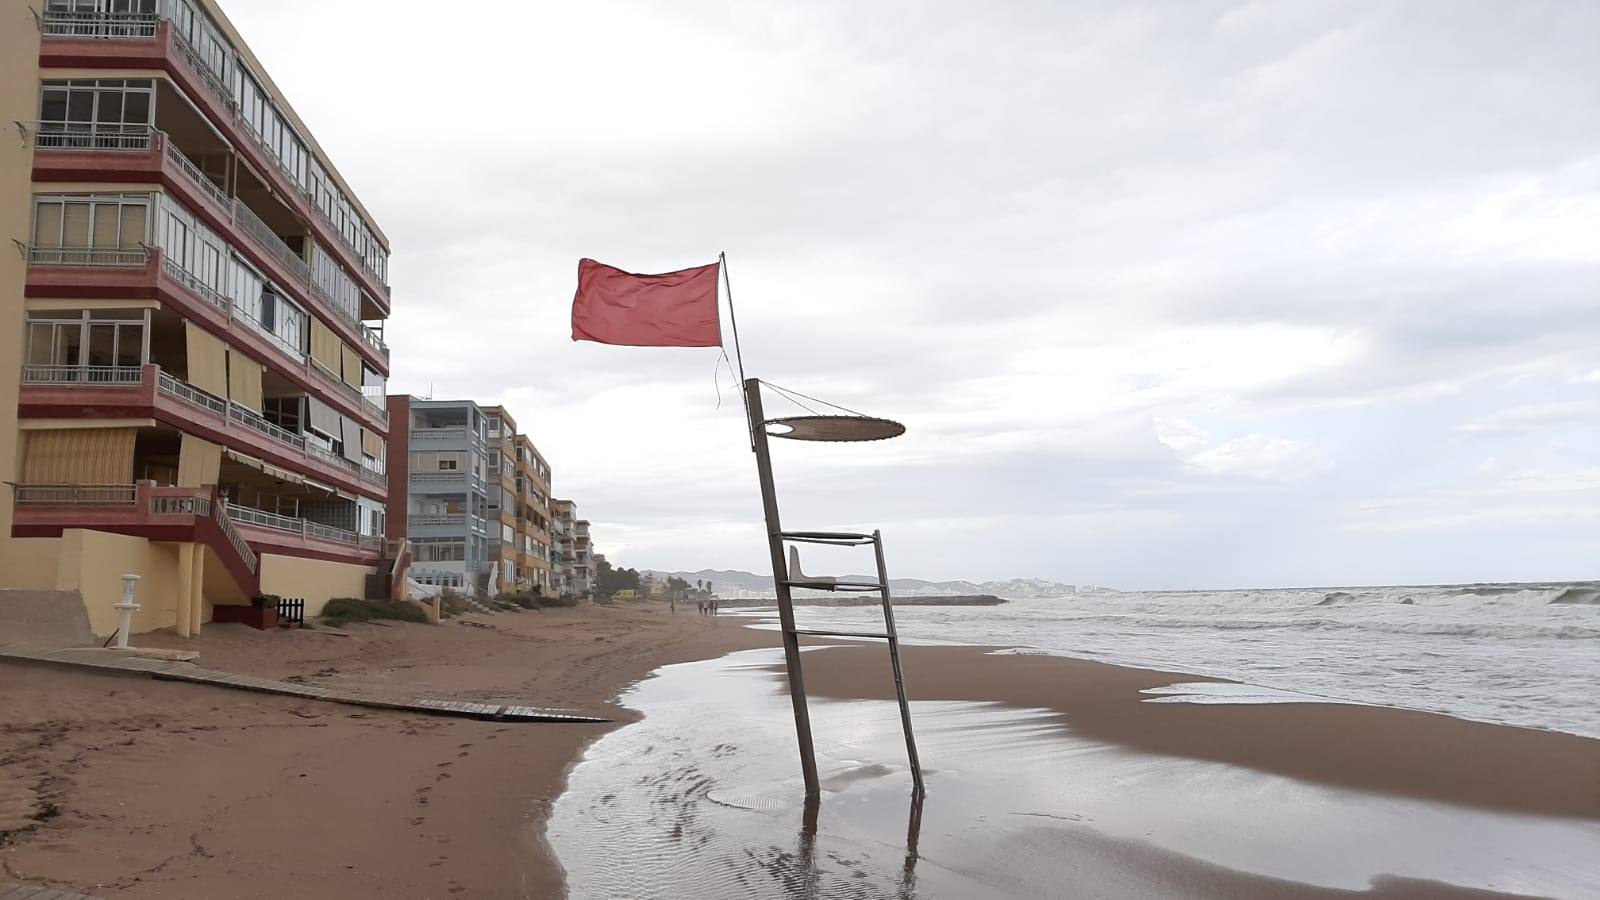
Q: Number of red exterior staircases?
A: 2